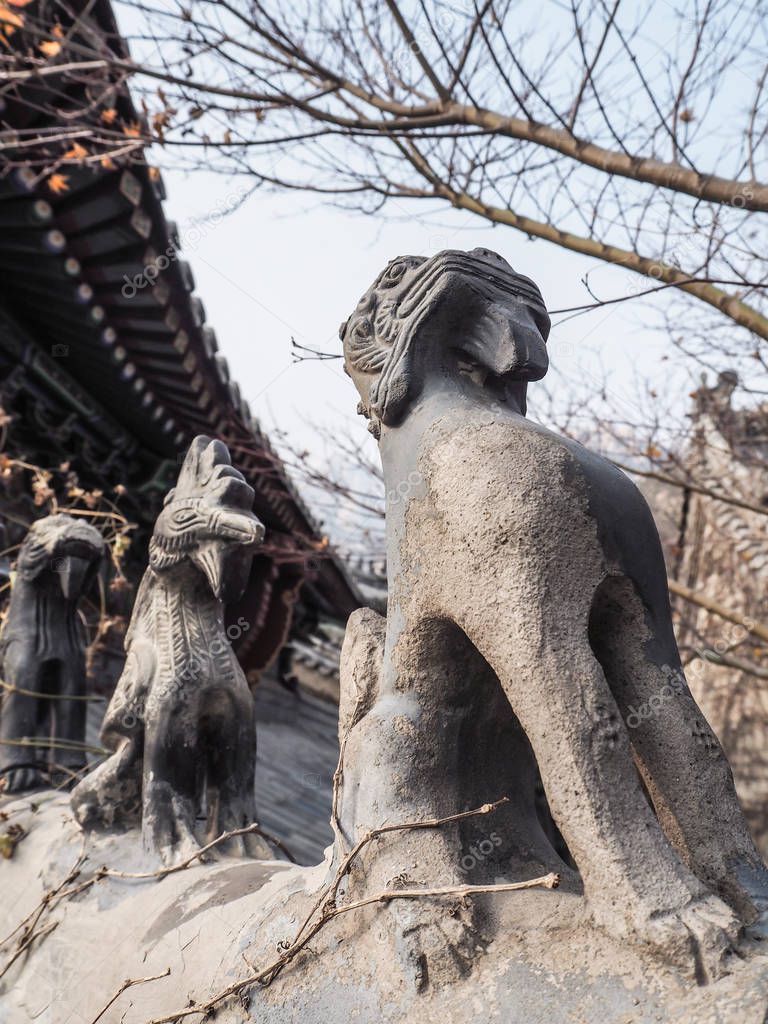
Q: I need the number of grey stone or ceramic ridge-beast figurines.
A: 3